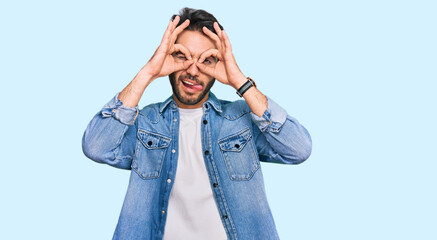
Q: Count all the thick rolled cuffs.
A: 2